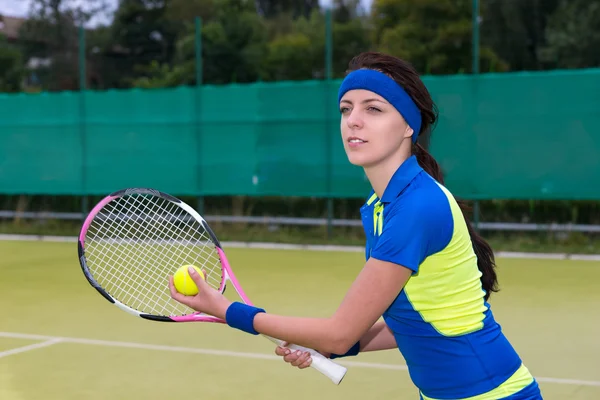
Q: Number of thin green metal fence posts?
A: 4